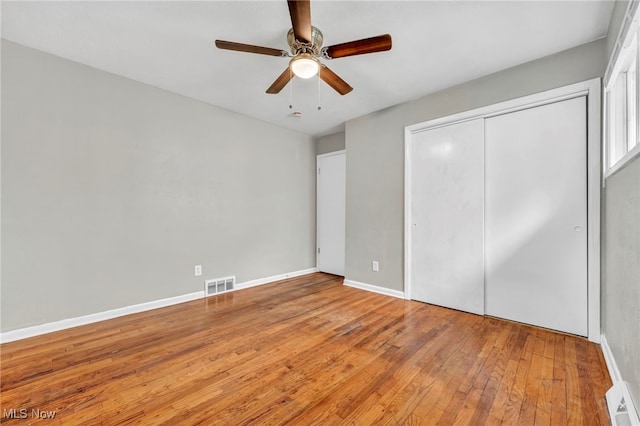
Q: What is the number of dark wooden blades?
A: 5